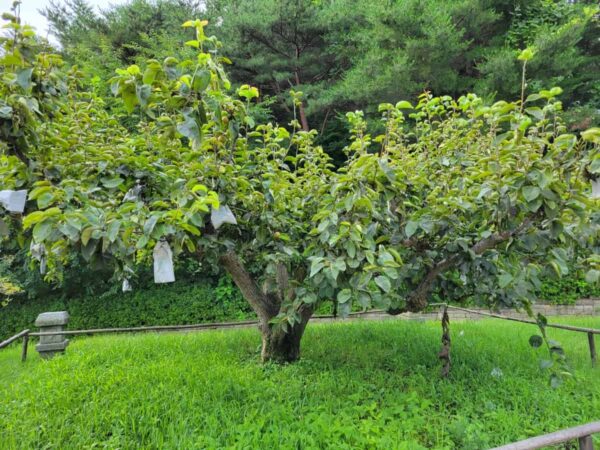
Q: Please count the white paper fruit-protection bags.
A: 7